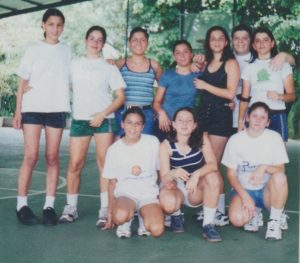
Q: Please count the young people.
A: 10